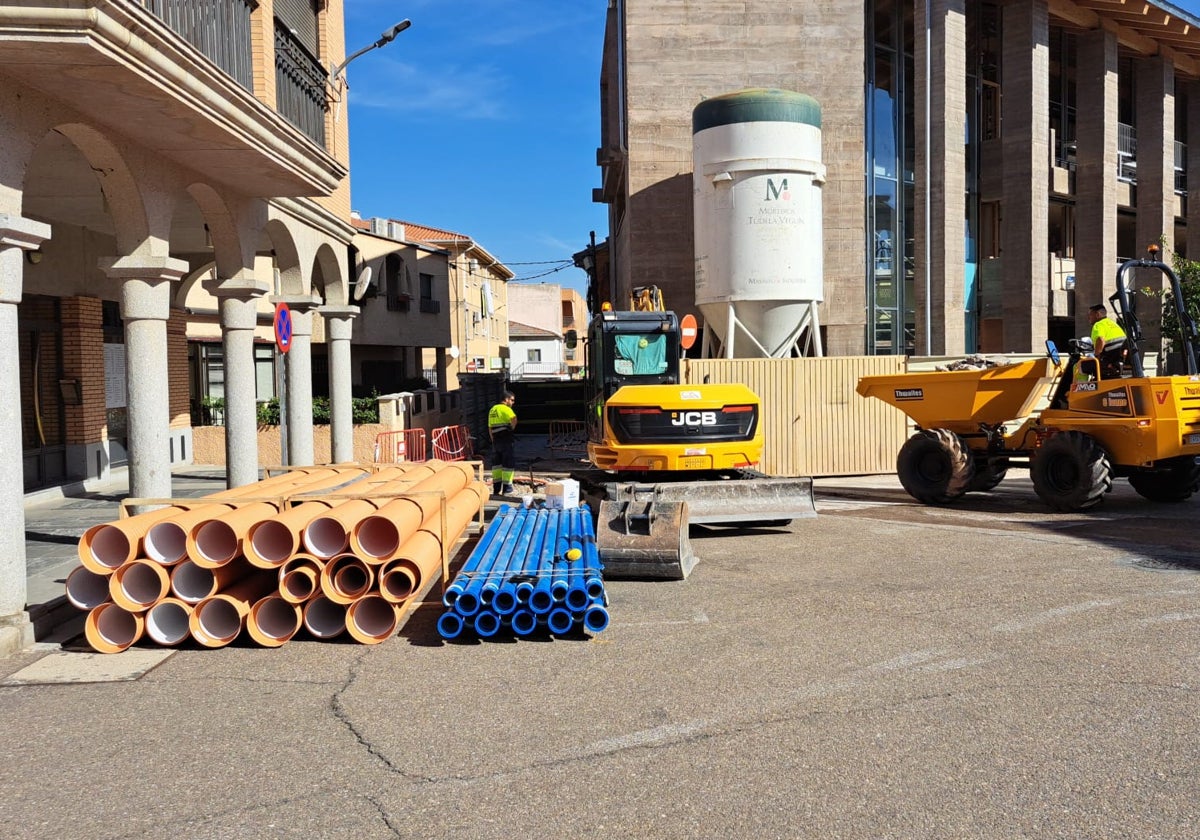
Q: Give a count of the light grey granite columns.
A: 5